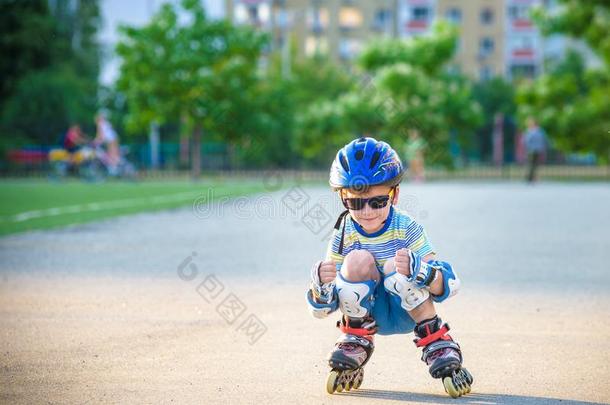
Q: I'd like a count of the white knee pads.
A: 2